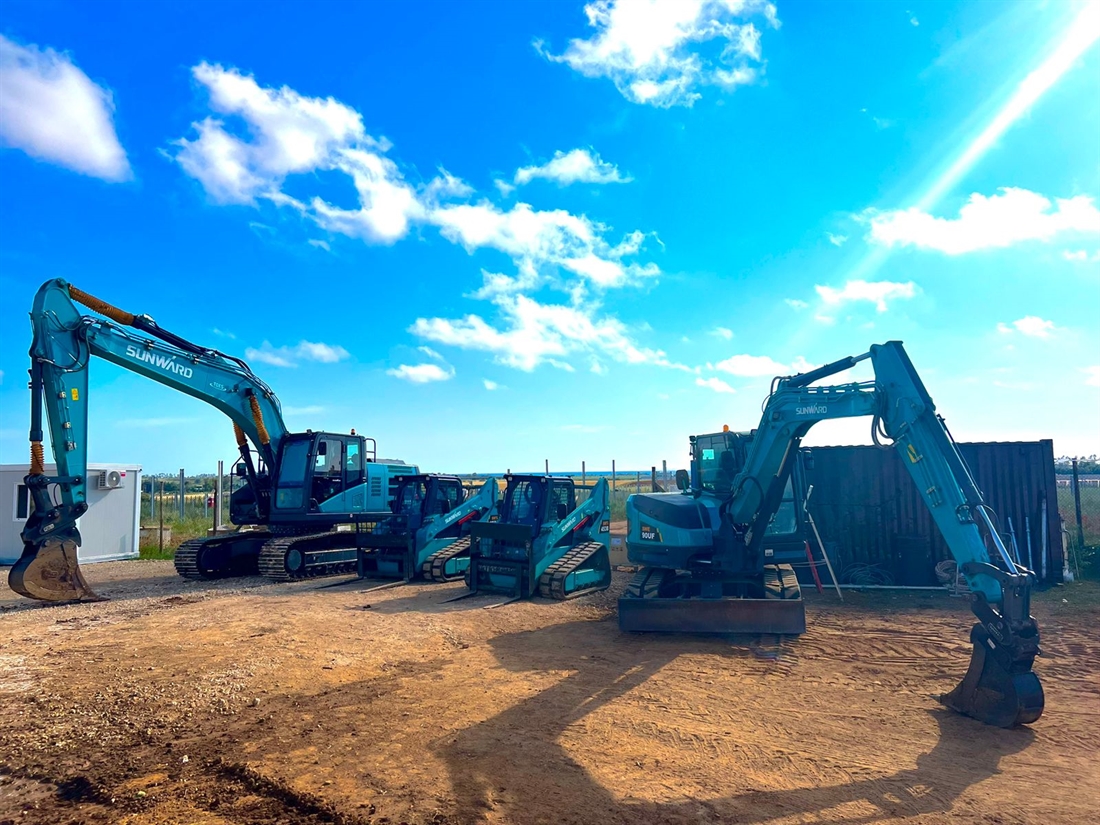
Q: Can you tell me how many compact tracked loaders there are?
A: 2